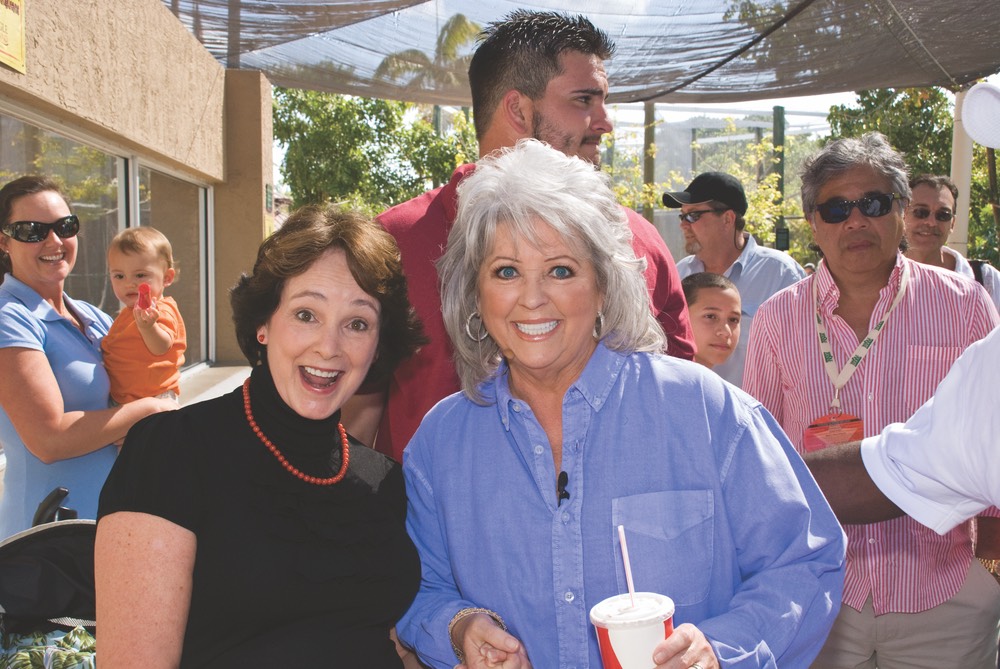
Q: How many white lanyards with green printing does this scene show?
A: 1